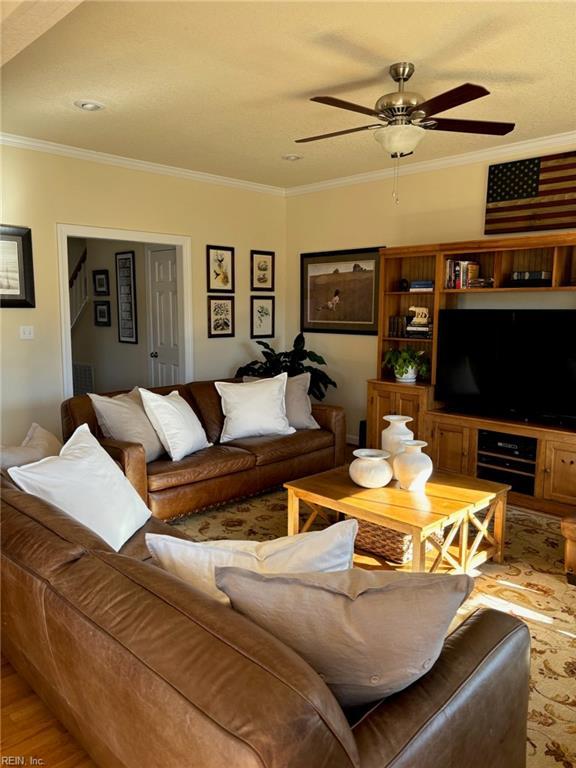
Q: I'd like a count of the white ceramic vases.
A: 3